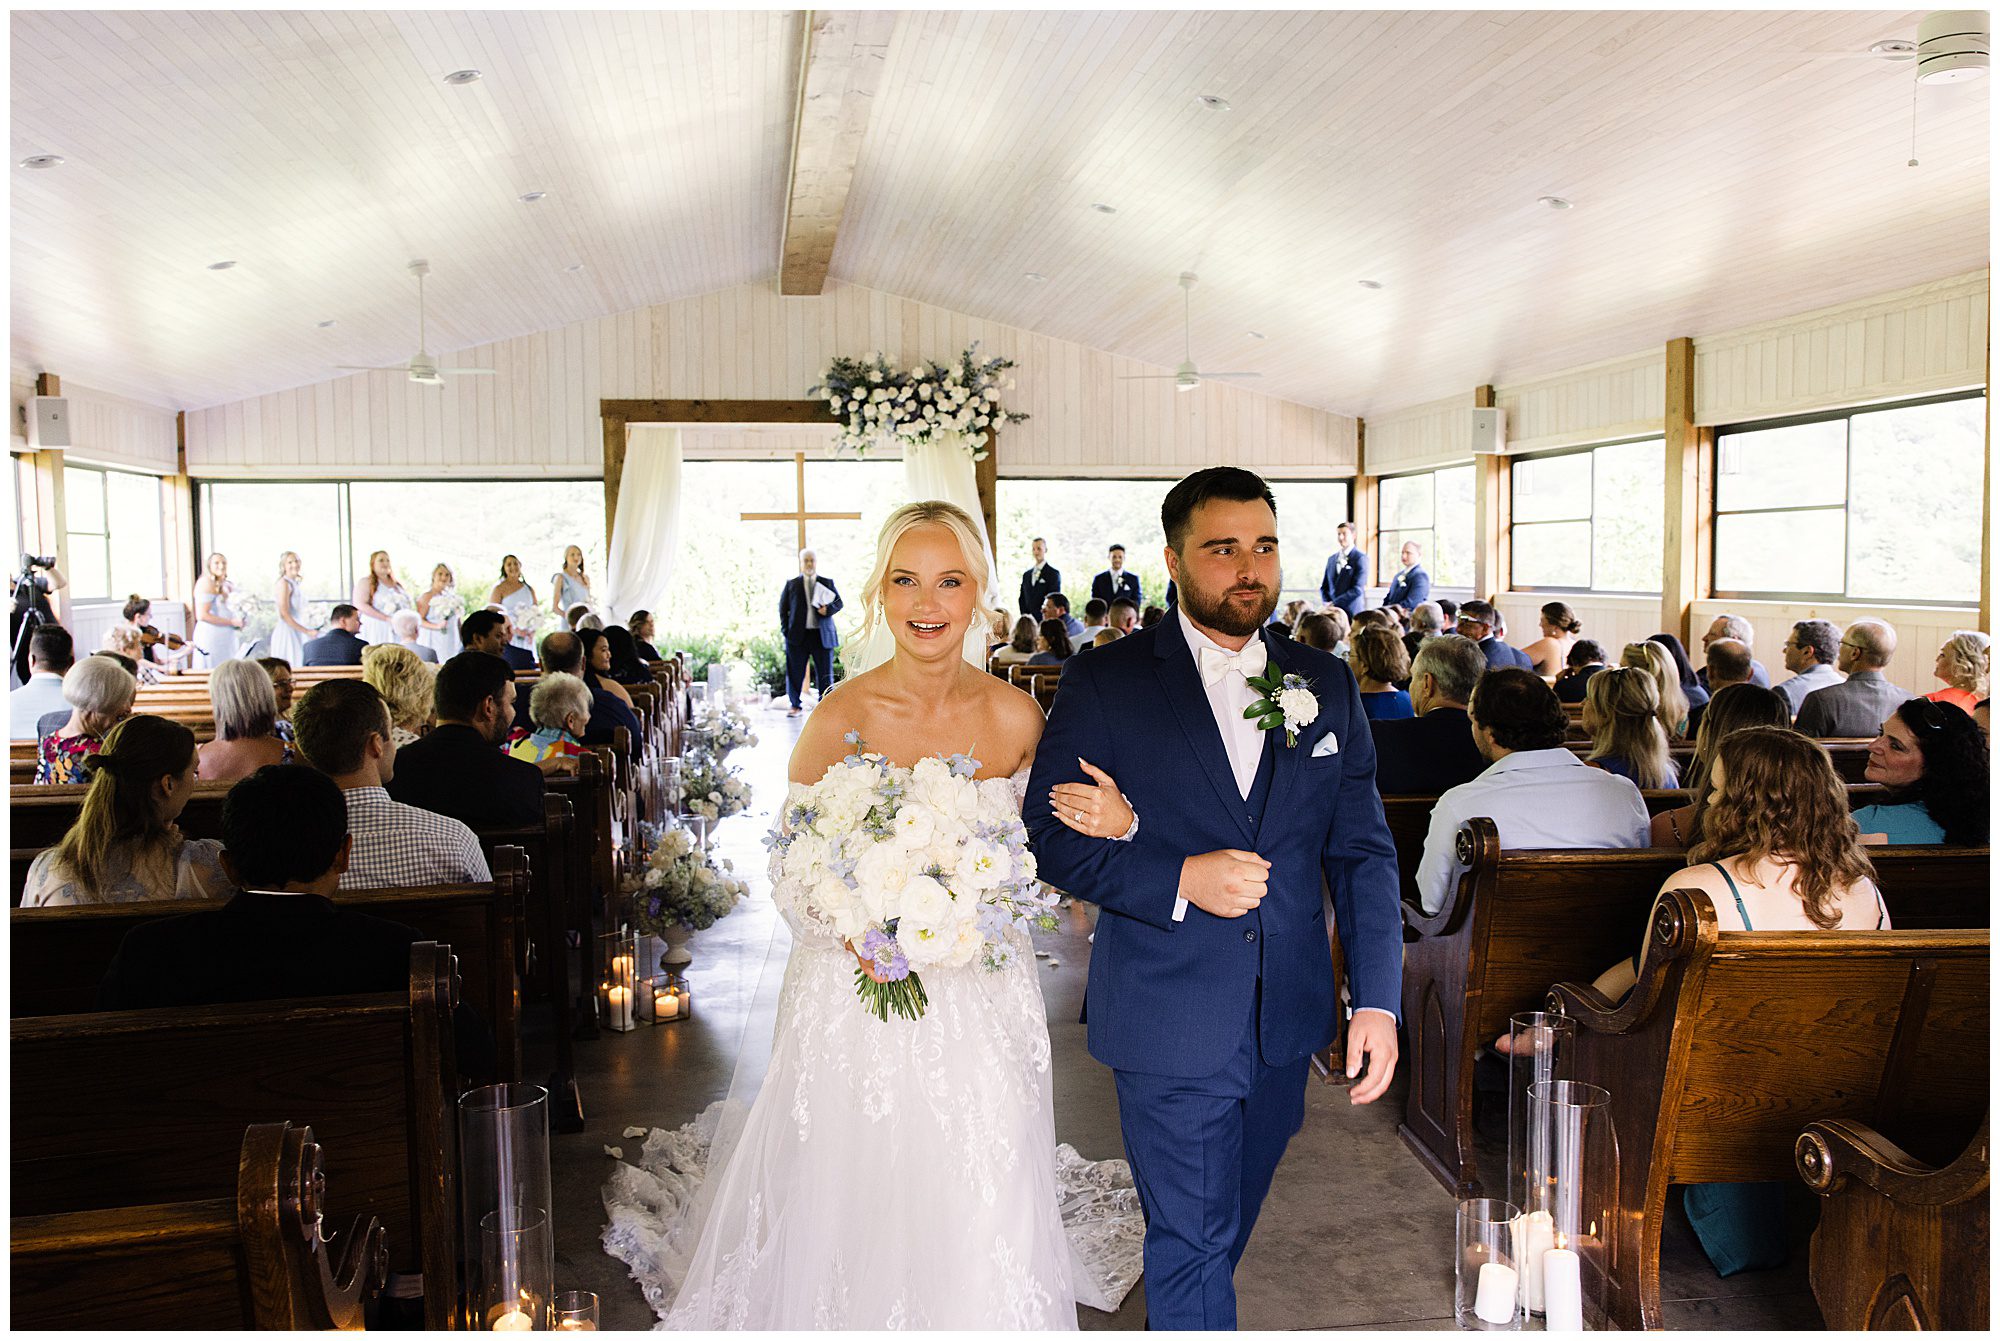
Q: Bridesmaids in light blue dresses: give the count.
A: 6